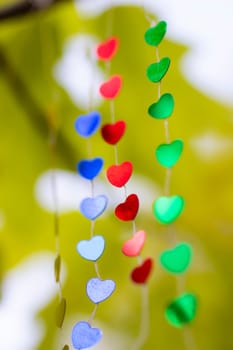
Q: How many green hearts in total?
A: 7